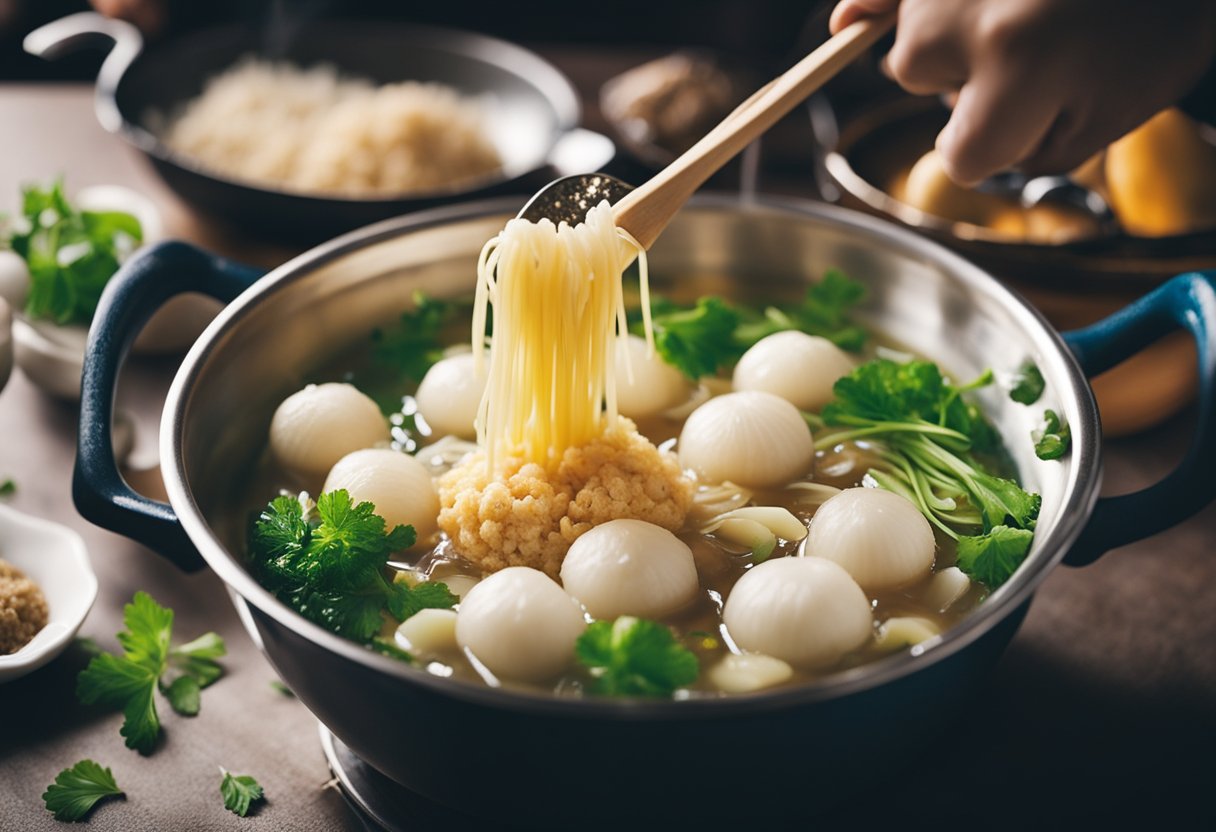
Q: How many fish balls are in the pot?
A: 10